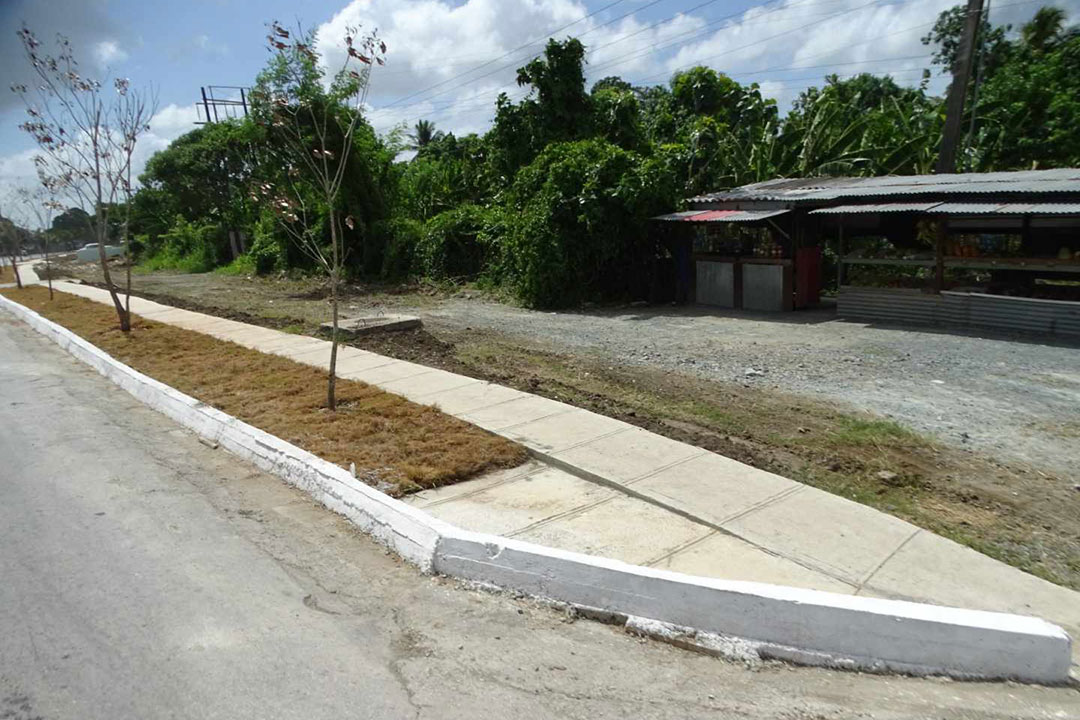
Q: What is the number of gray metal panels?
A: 2